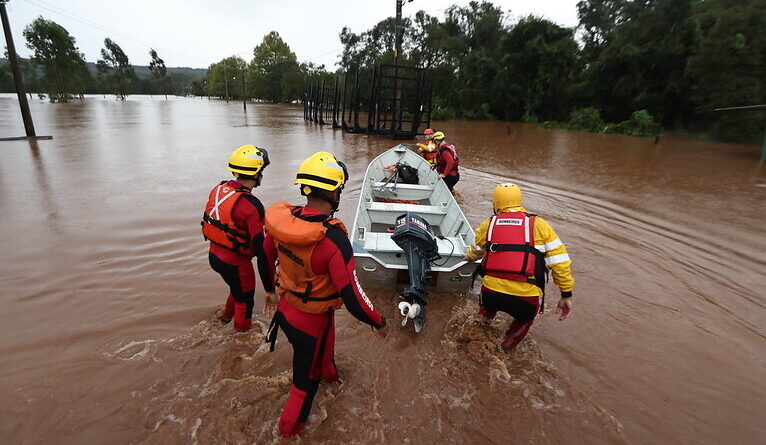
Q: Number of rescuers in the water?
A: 5